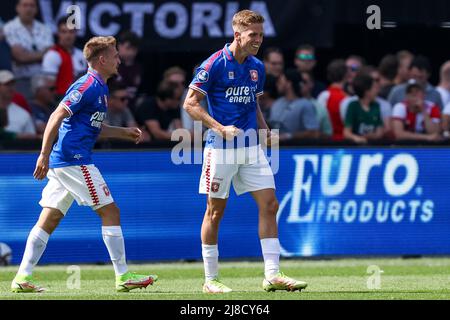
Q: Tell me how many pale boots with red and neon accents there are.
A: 4